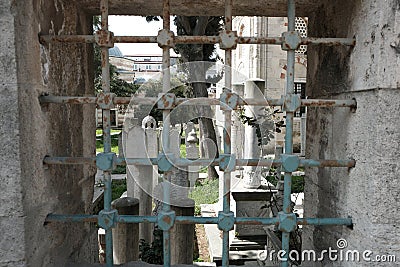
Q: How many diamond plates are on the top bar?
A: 4